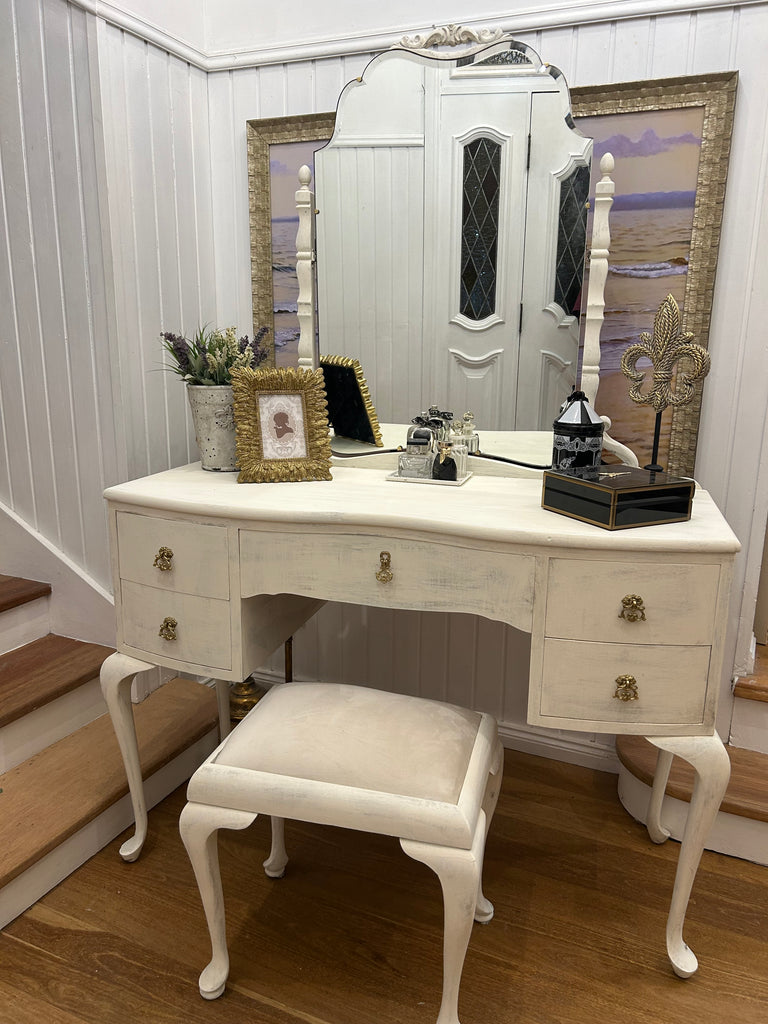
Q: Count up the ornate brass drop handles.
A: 5